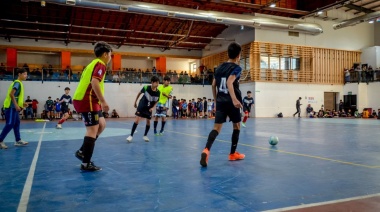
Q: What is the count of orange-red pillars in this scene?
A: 4